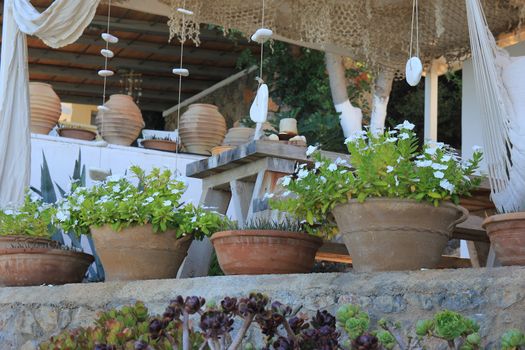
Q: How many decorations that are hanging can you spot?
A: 4